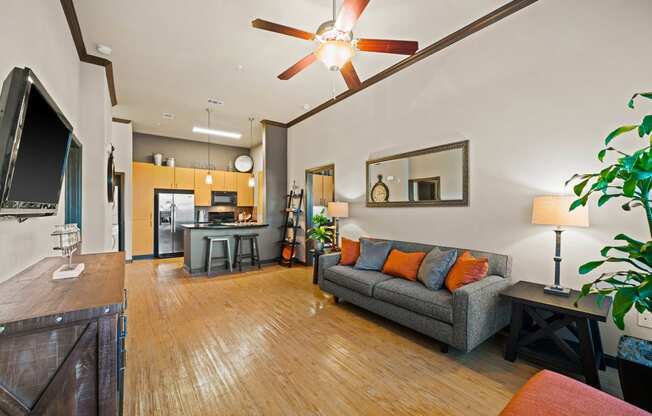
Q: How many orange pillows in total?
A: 3